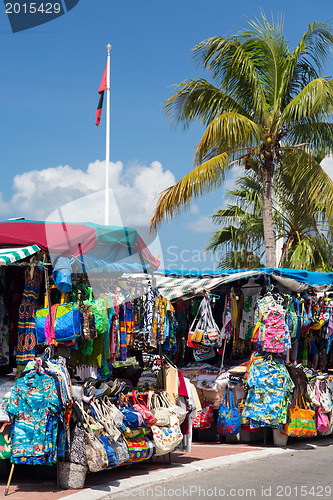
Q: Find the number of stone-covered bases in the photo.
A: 2